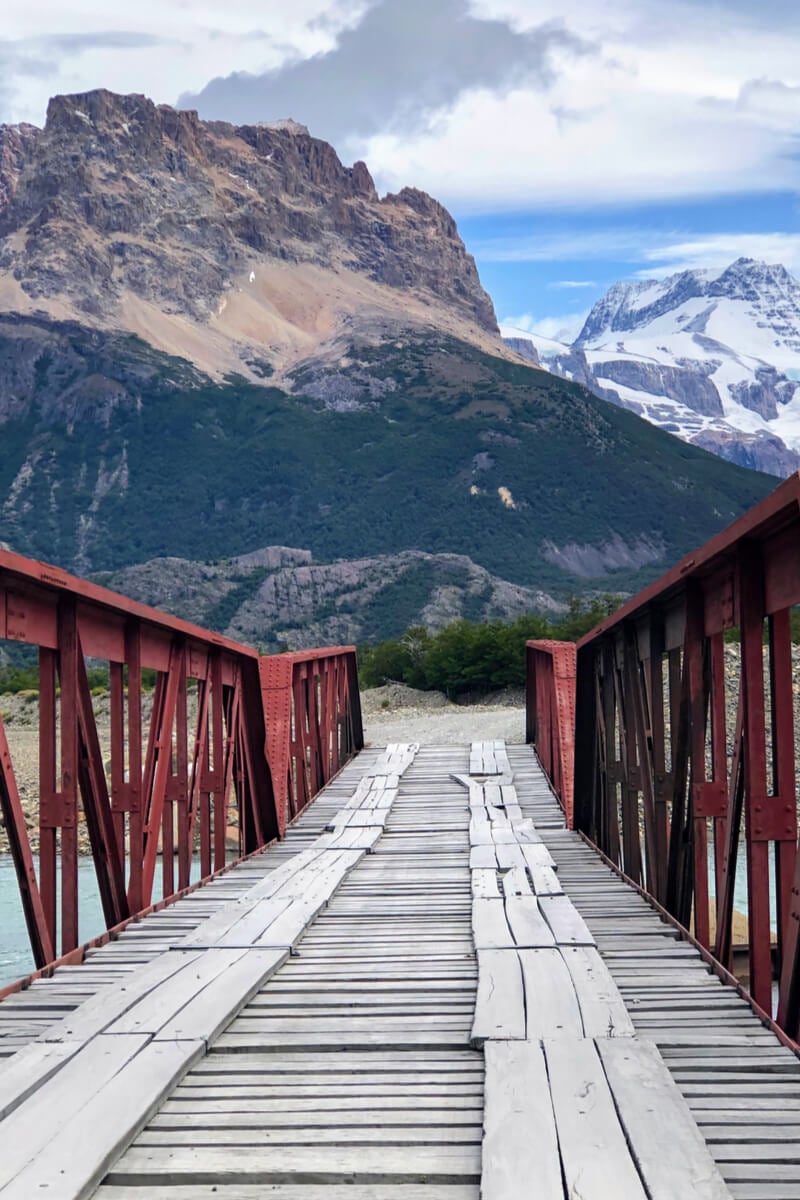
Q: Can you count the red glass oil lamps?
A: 0